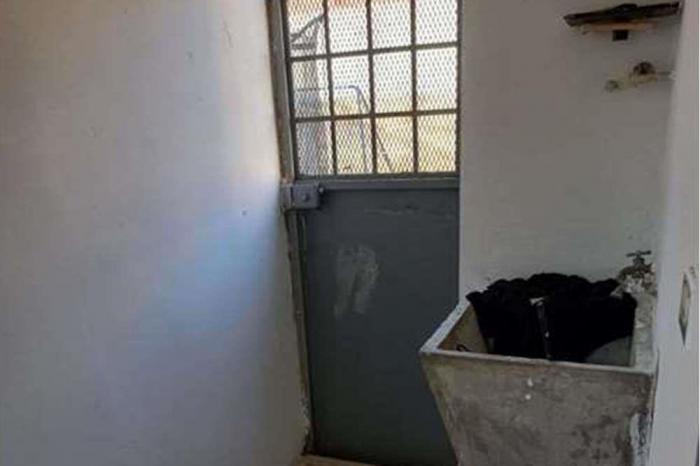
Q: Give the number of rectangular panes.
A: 12